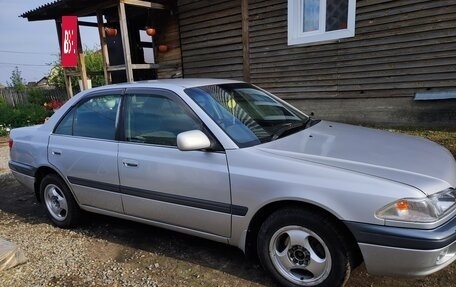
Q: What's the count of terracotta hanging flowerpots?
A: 3